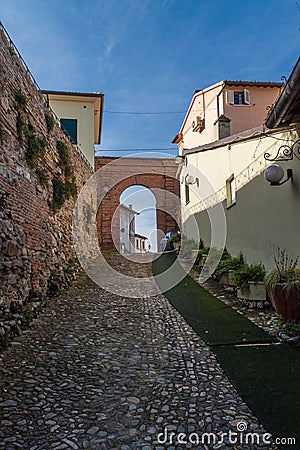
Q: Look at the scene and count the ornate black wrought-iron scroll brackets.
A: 1